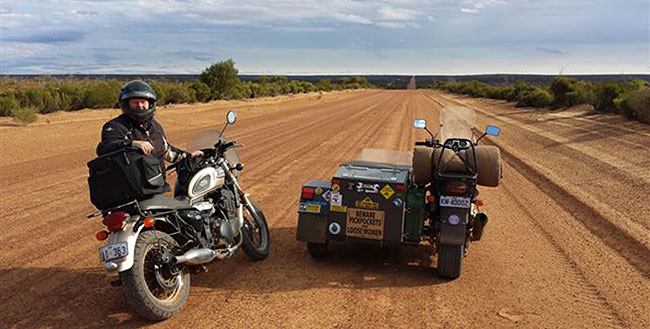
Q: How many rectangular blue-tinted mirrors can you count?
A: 2